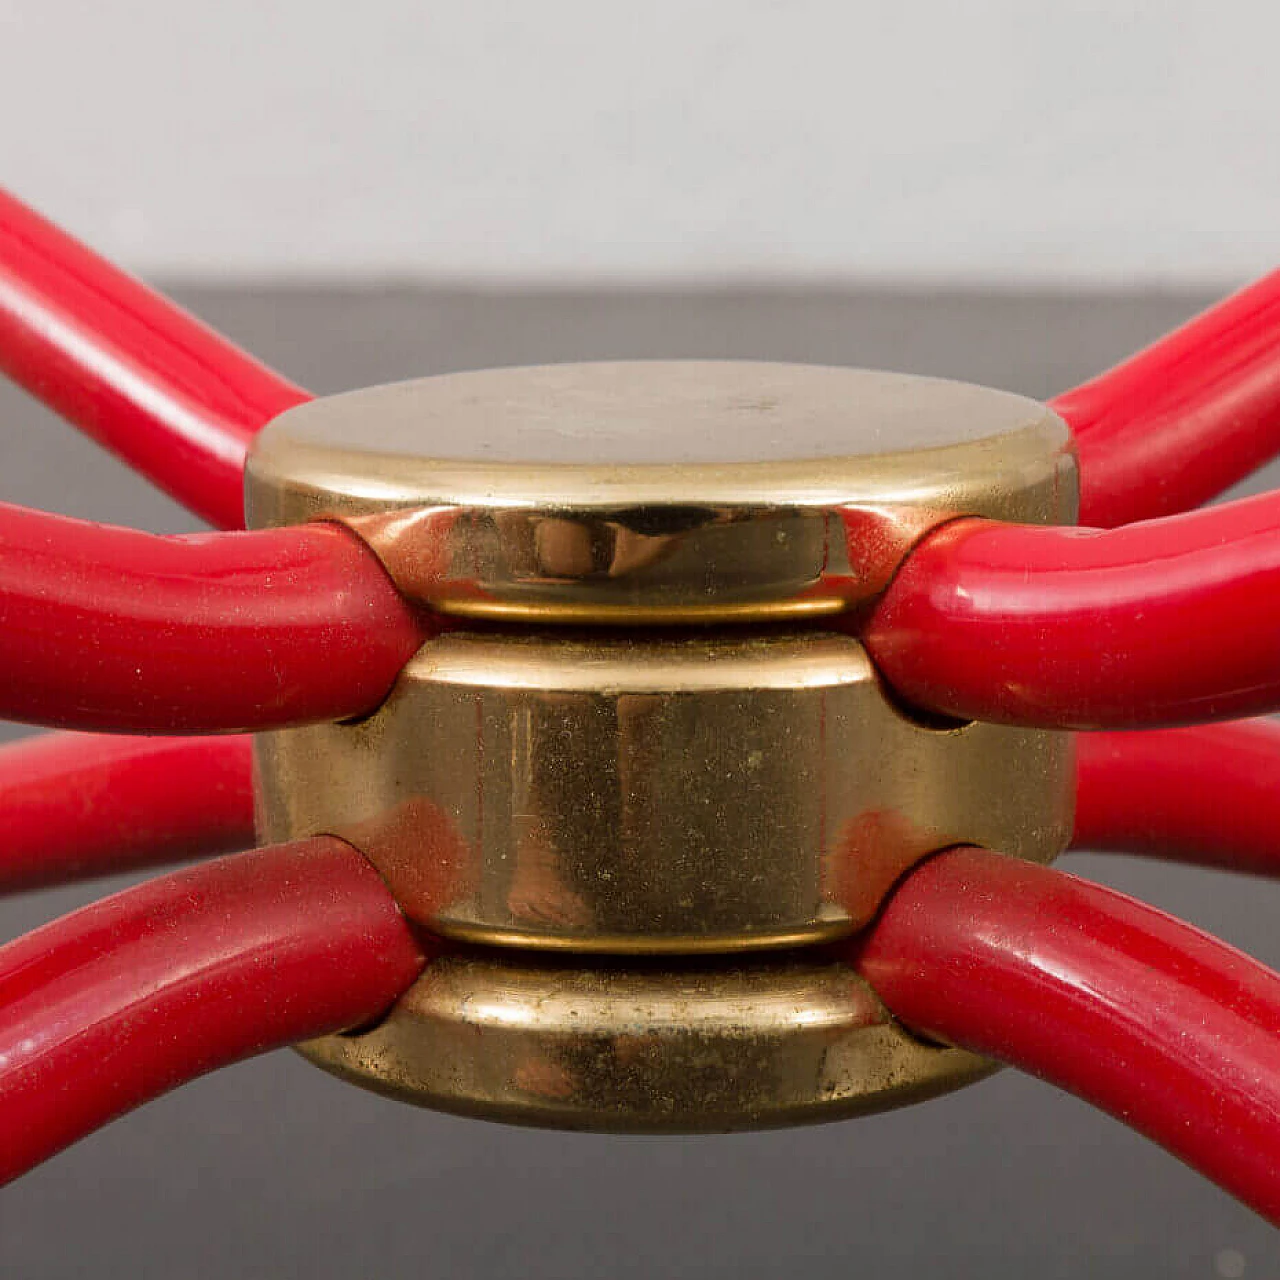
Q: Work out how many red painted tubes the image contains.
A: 8